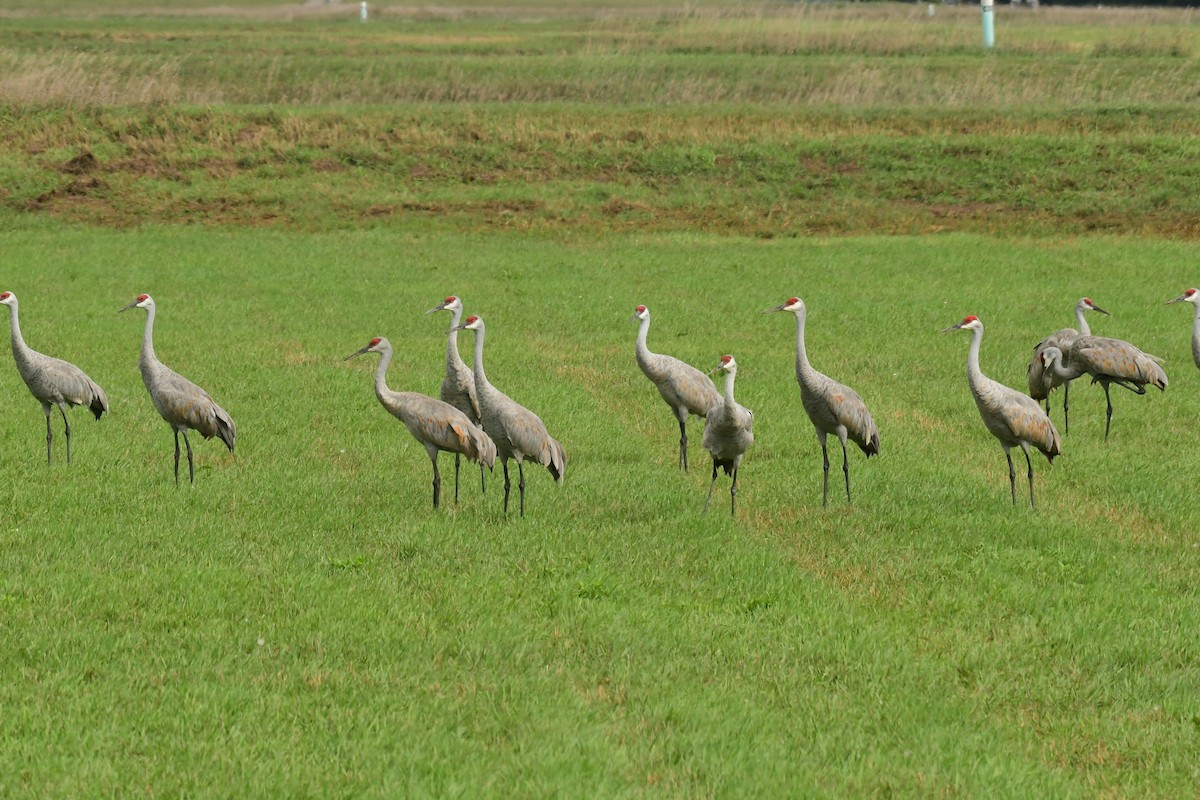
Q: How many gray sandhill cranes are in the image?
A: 12